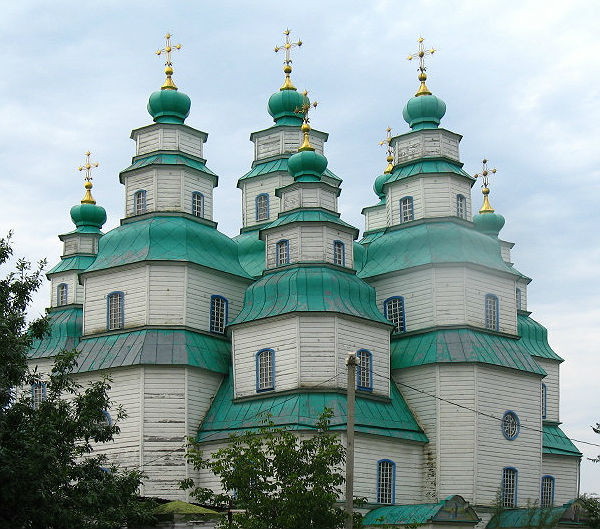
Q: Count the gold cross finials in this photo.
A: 7